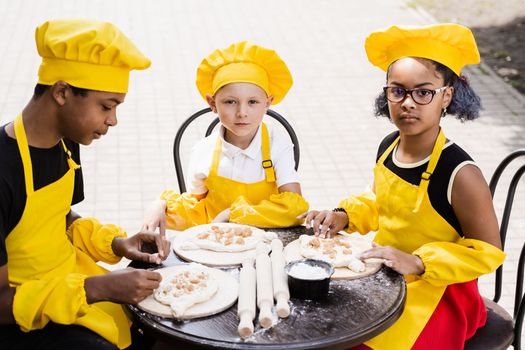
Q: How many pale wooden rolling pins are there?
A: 3